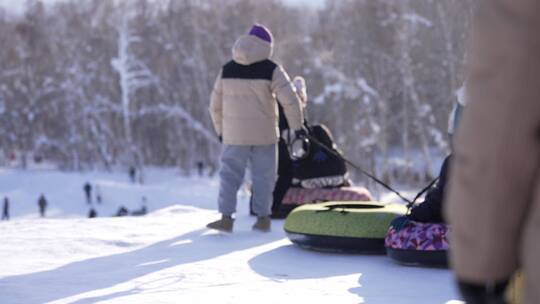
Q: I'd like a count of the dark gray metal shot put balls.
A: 0